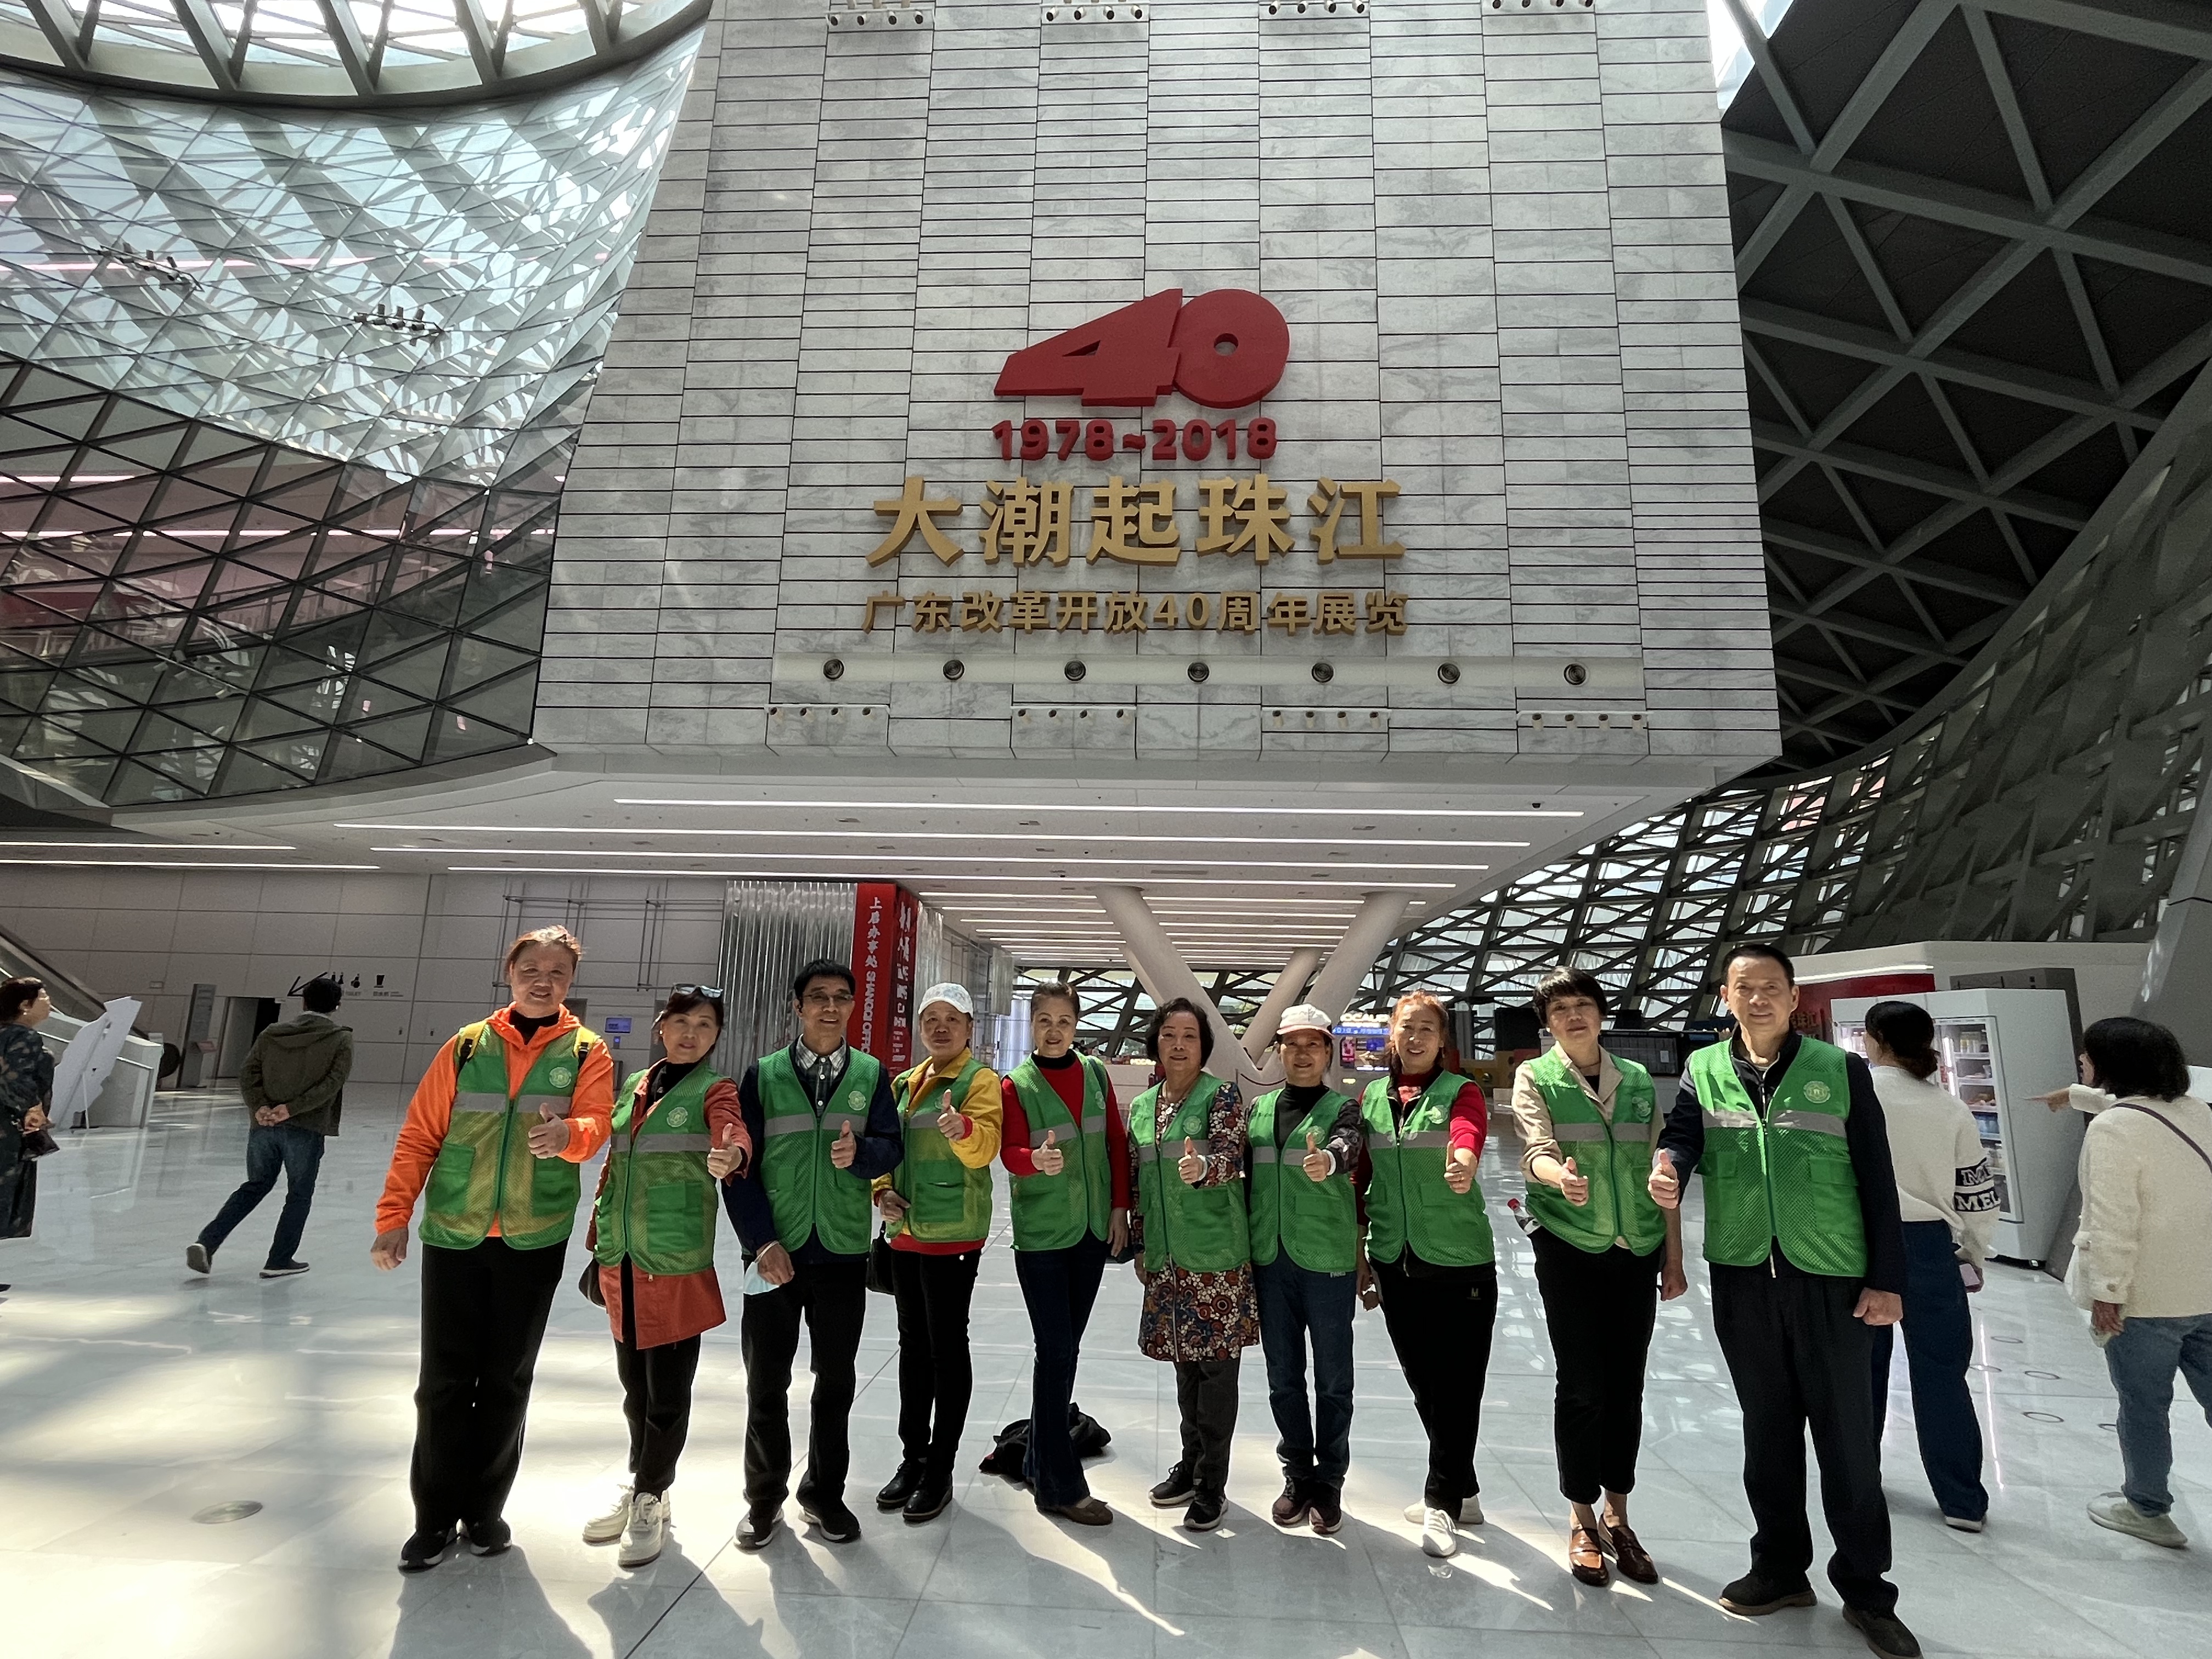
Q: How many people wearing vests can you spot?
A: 10